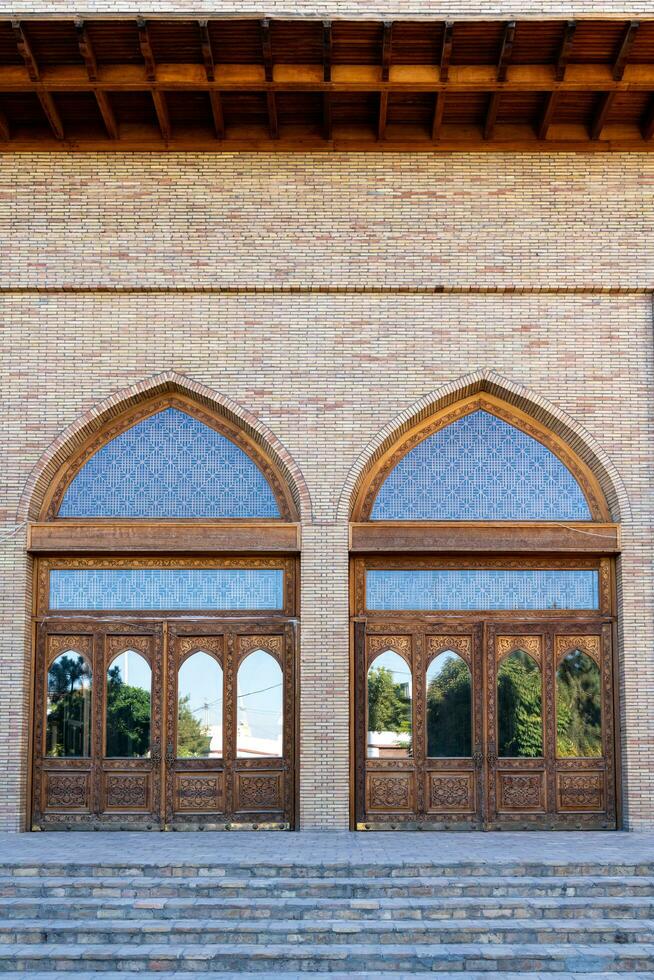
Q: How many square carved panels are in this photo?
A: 8